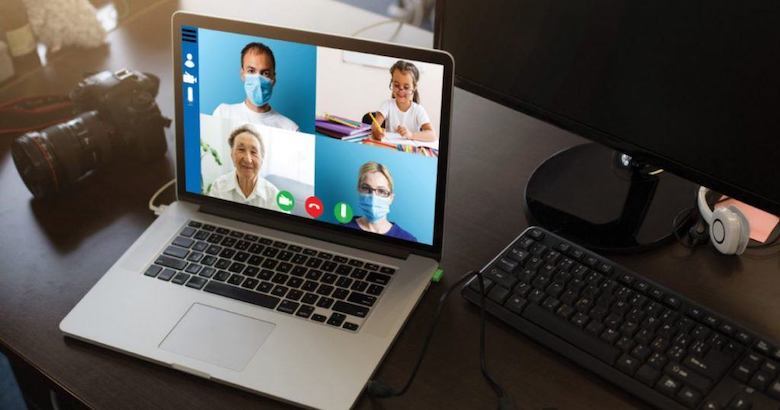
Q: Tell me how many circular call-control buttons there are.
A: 3